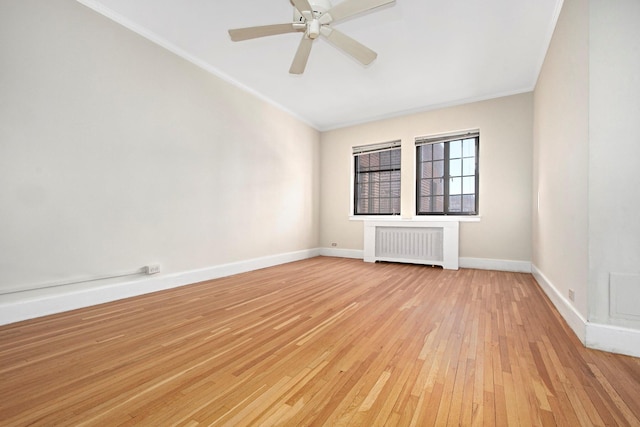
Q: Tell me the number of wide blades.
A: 5